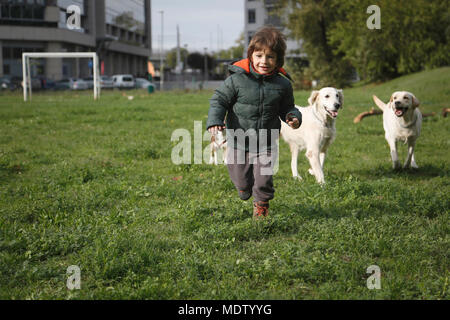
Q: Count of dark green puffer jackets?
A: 1